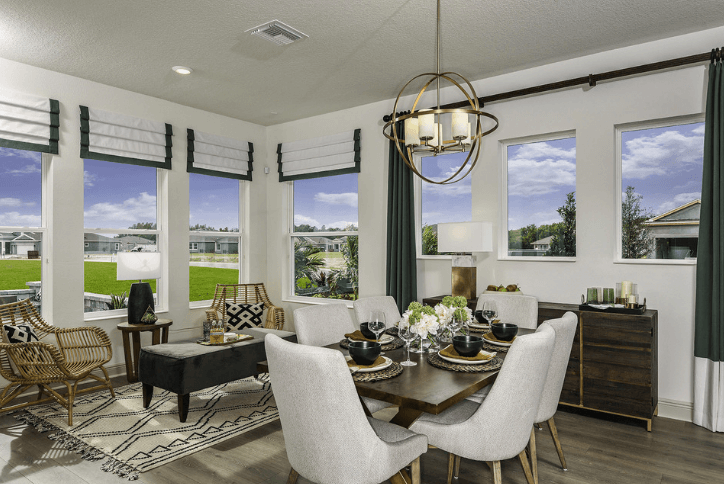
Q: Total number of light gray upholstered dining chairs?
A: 6